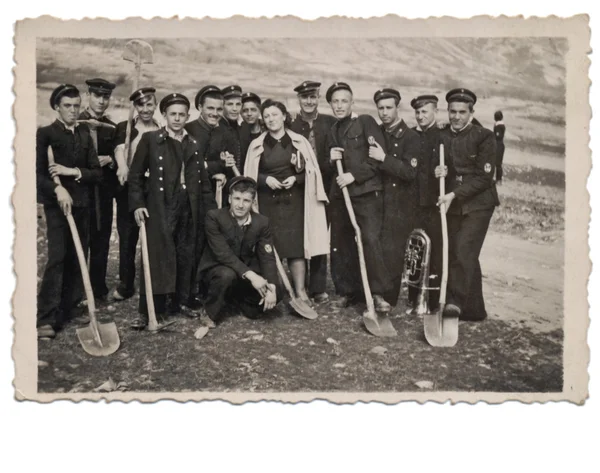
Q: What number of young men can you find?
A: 13